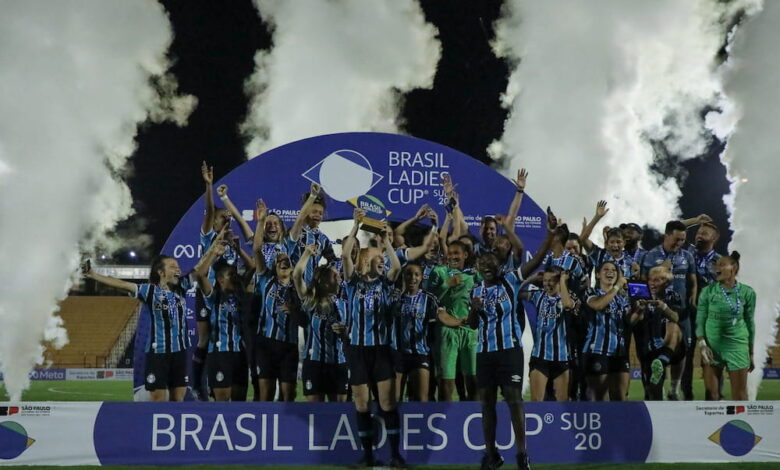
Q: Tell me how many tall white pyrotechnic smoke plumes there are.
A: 4